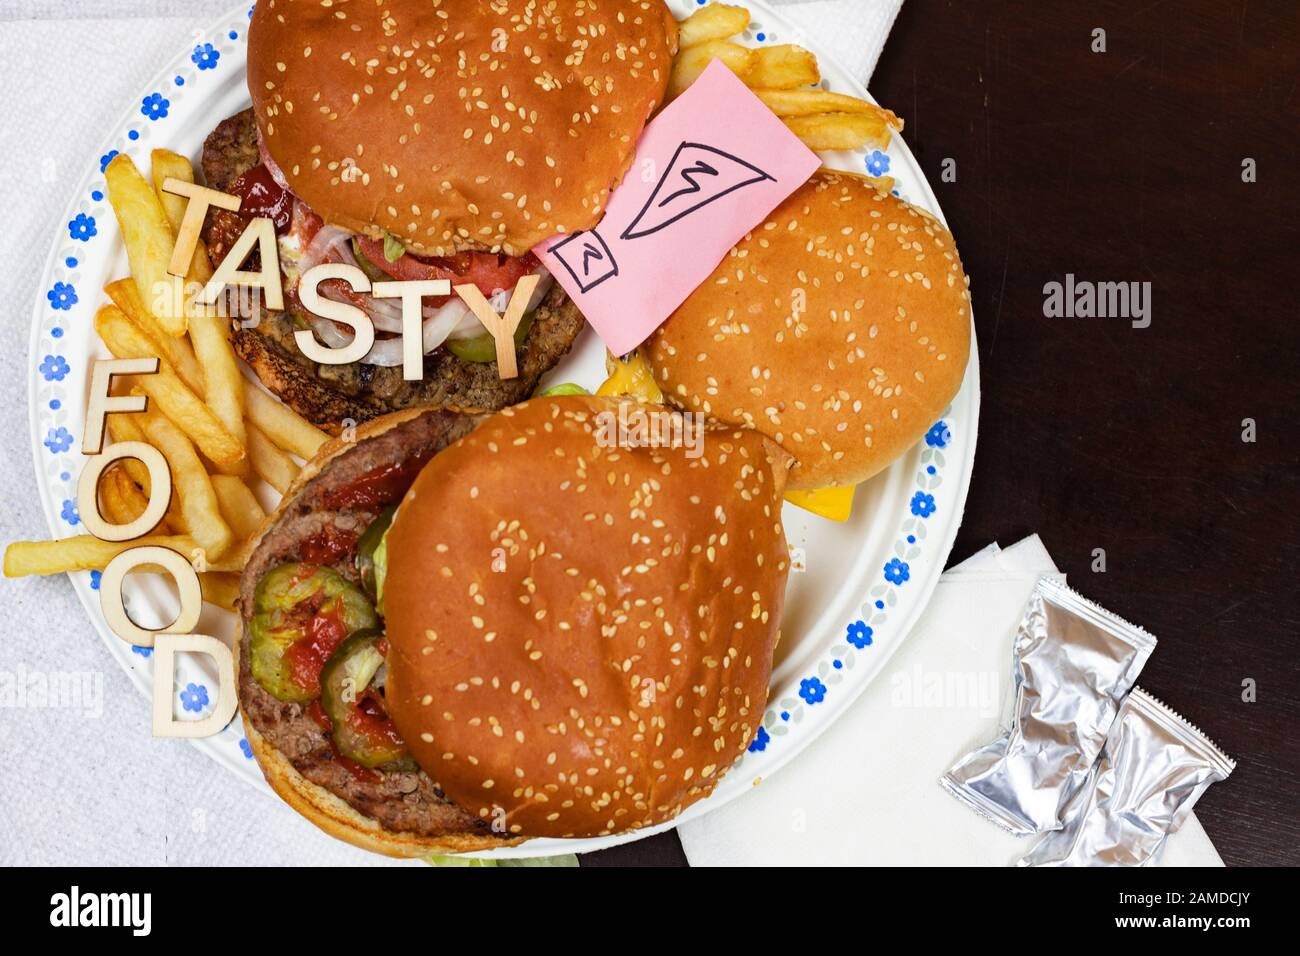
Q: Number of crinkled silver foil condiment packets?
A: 2